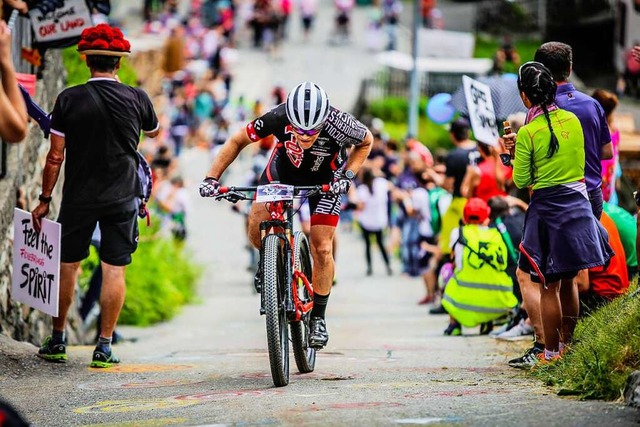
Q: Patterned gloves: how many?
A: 2